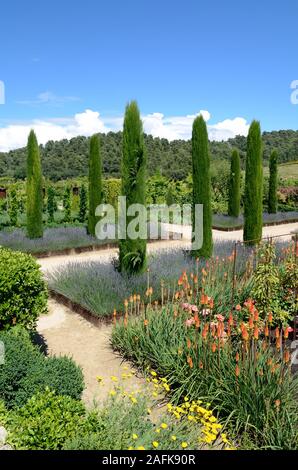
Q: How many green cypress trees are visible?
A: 7